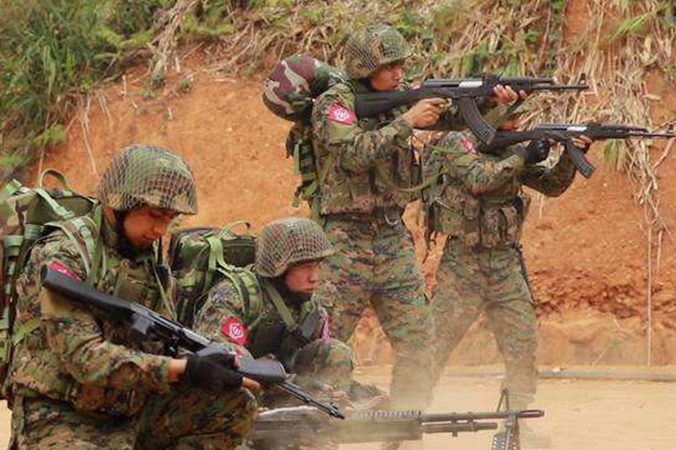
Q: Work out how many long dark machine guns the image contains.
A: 4